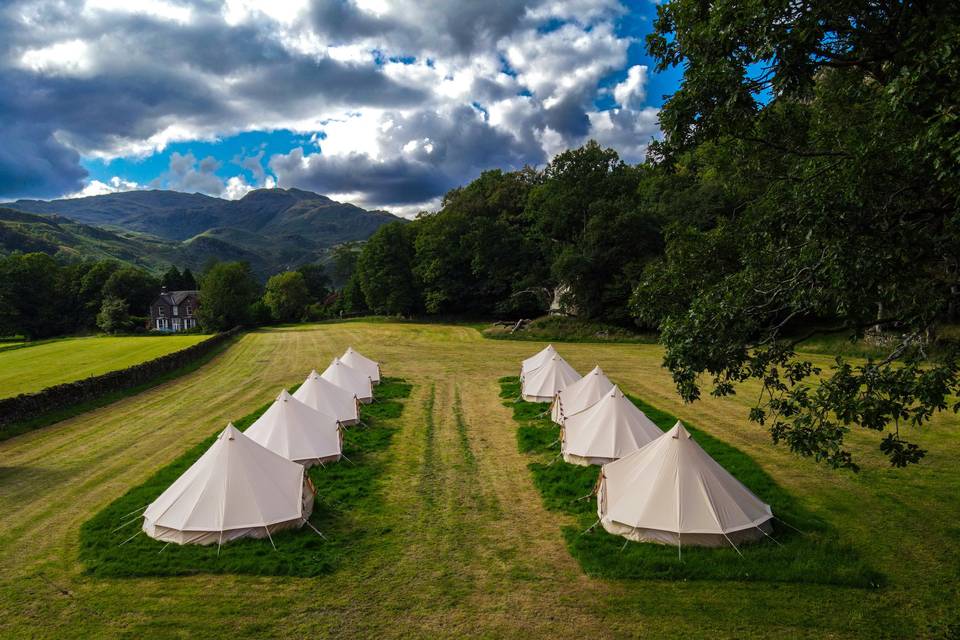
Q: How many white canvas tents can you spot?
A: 10